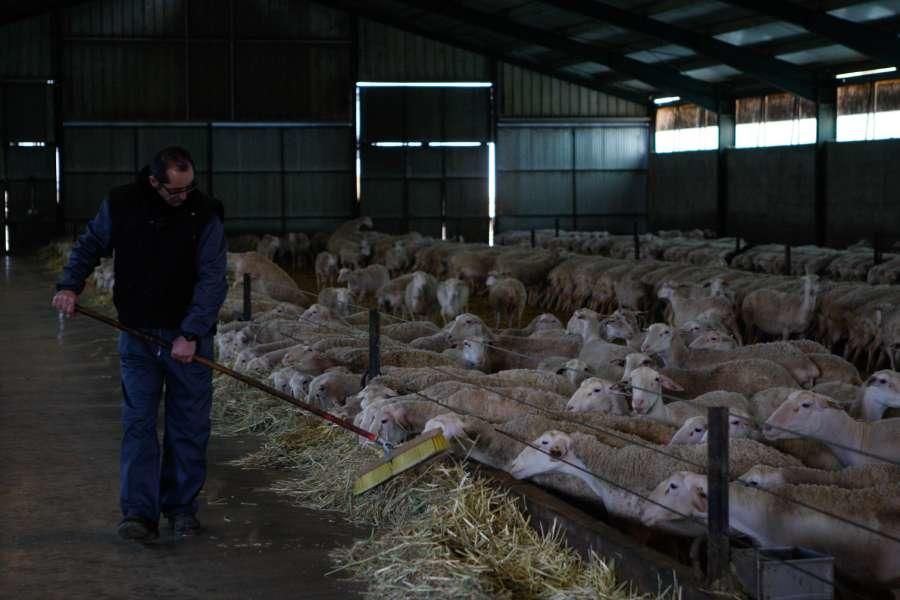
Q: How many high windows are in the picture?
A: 3